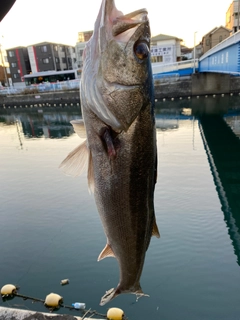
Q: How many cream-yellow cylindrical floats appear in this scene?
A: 3